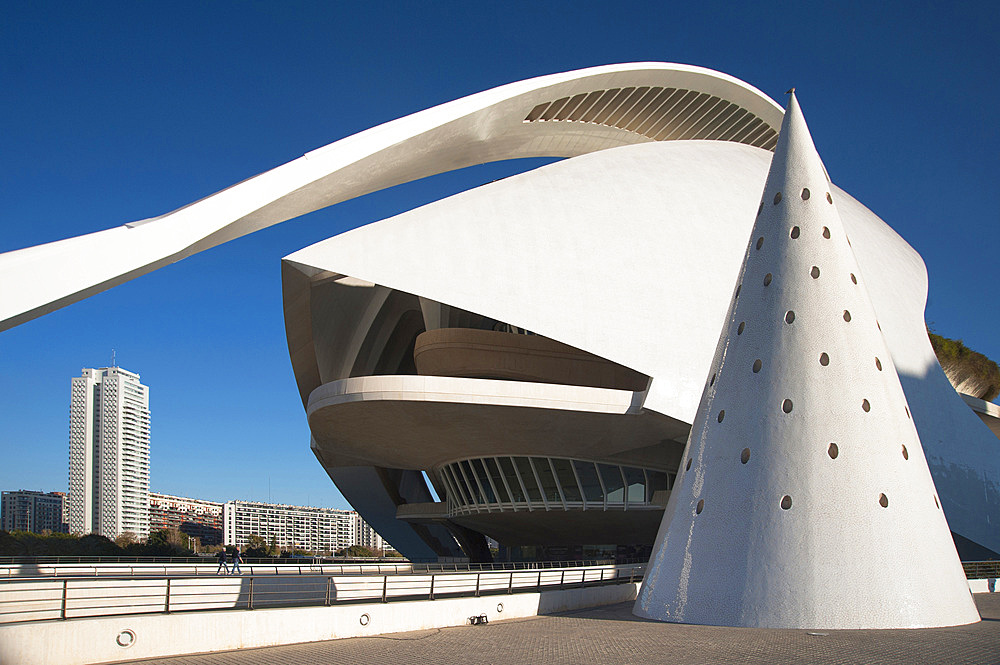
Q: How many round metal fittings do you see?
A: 3